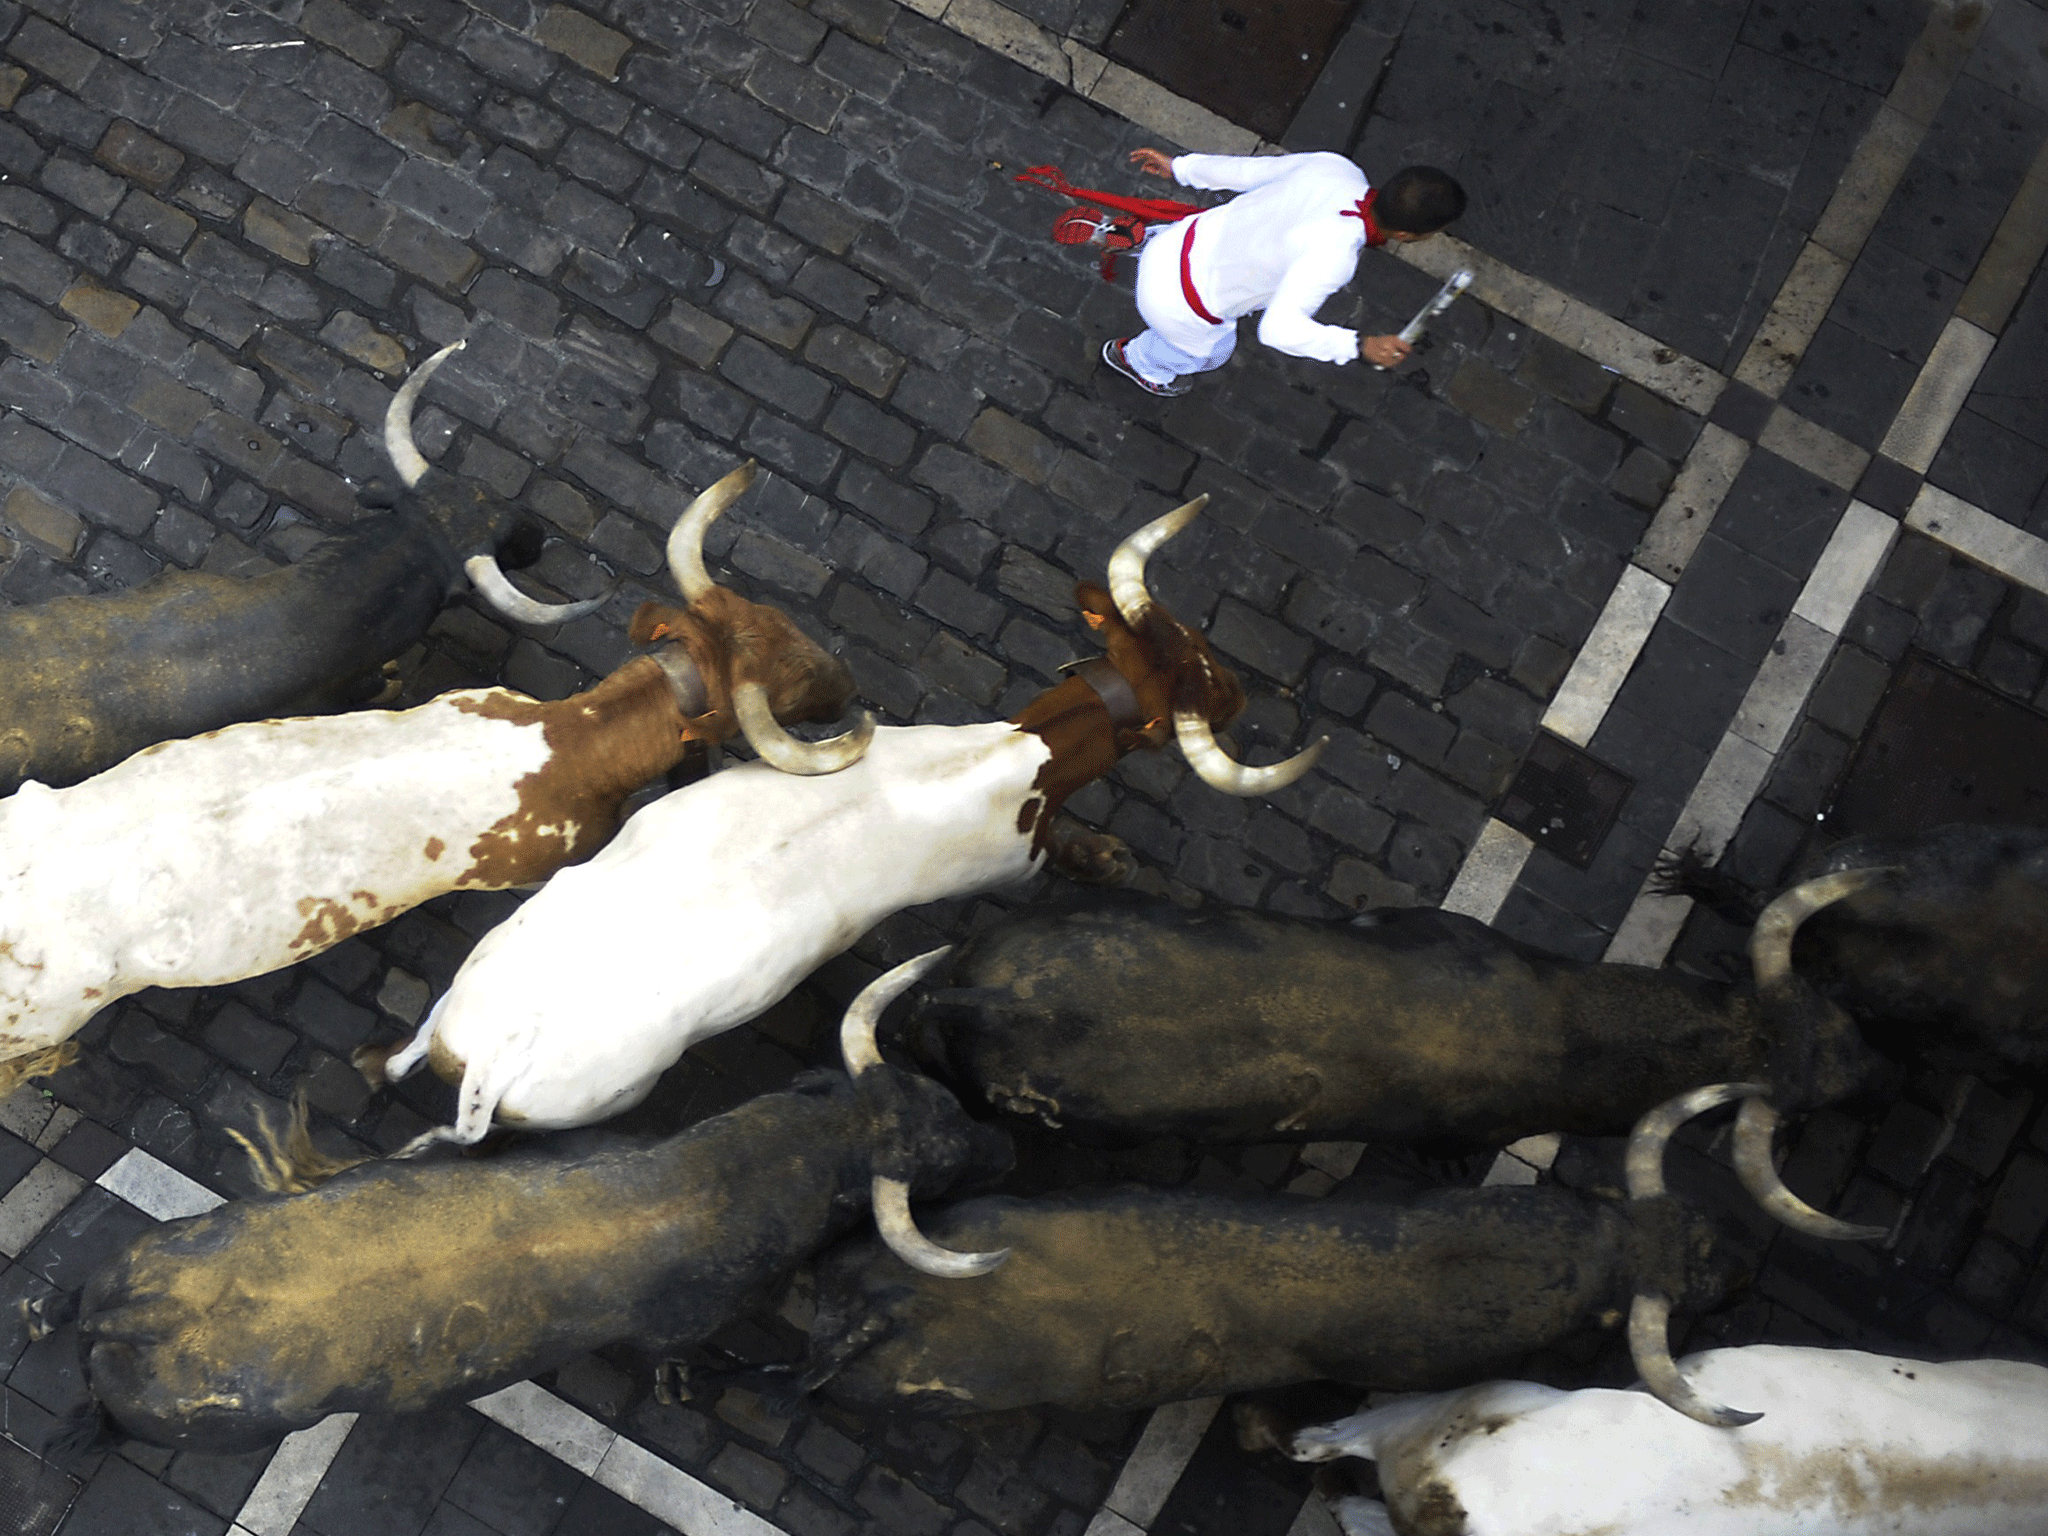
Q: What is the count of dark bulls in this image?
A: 5